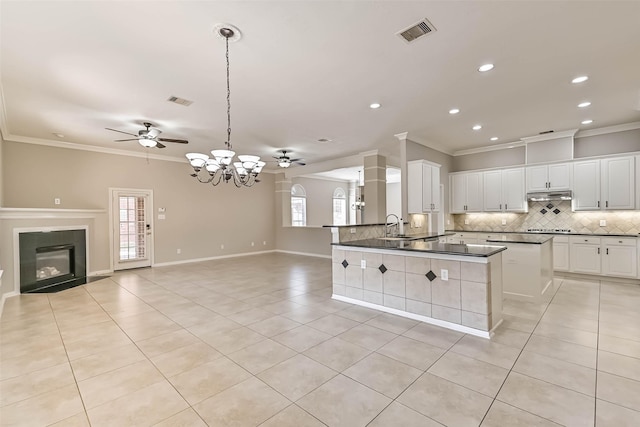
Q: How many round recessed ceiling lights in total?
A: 8